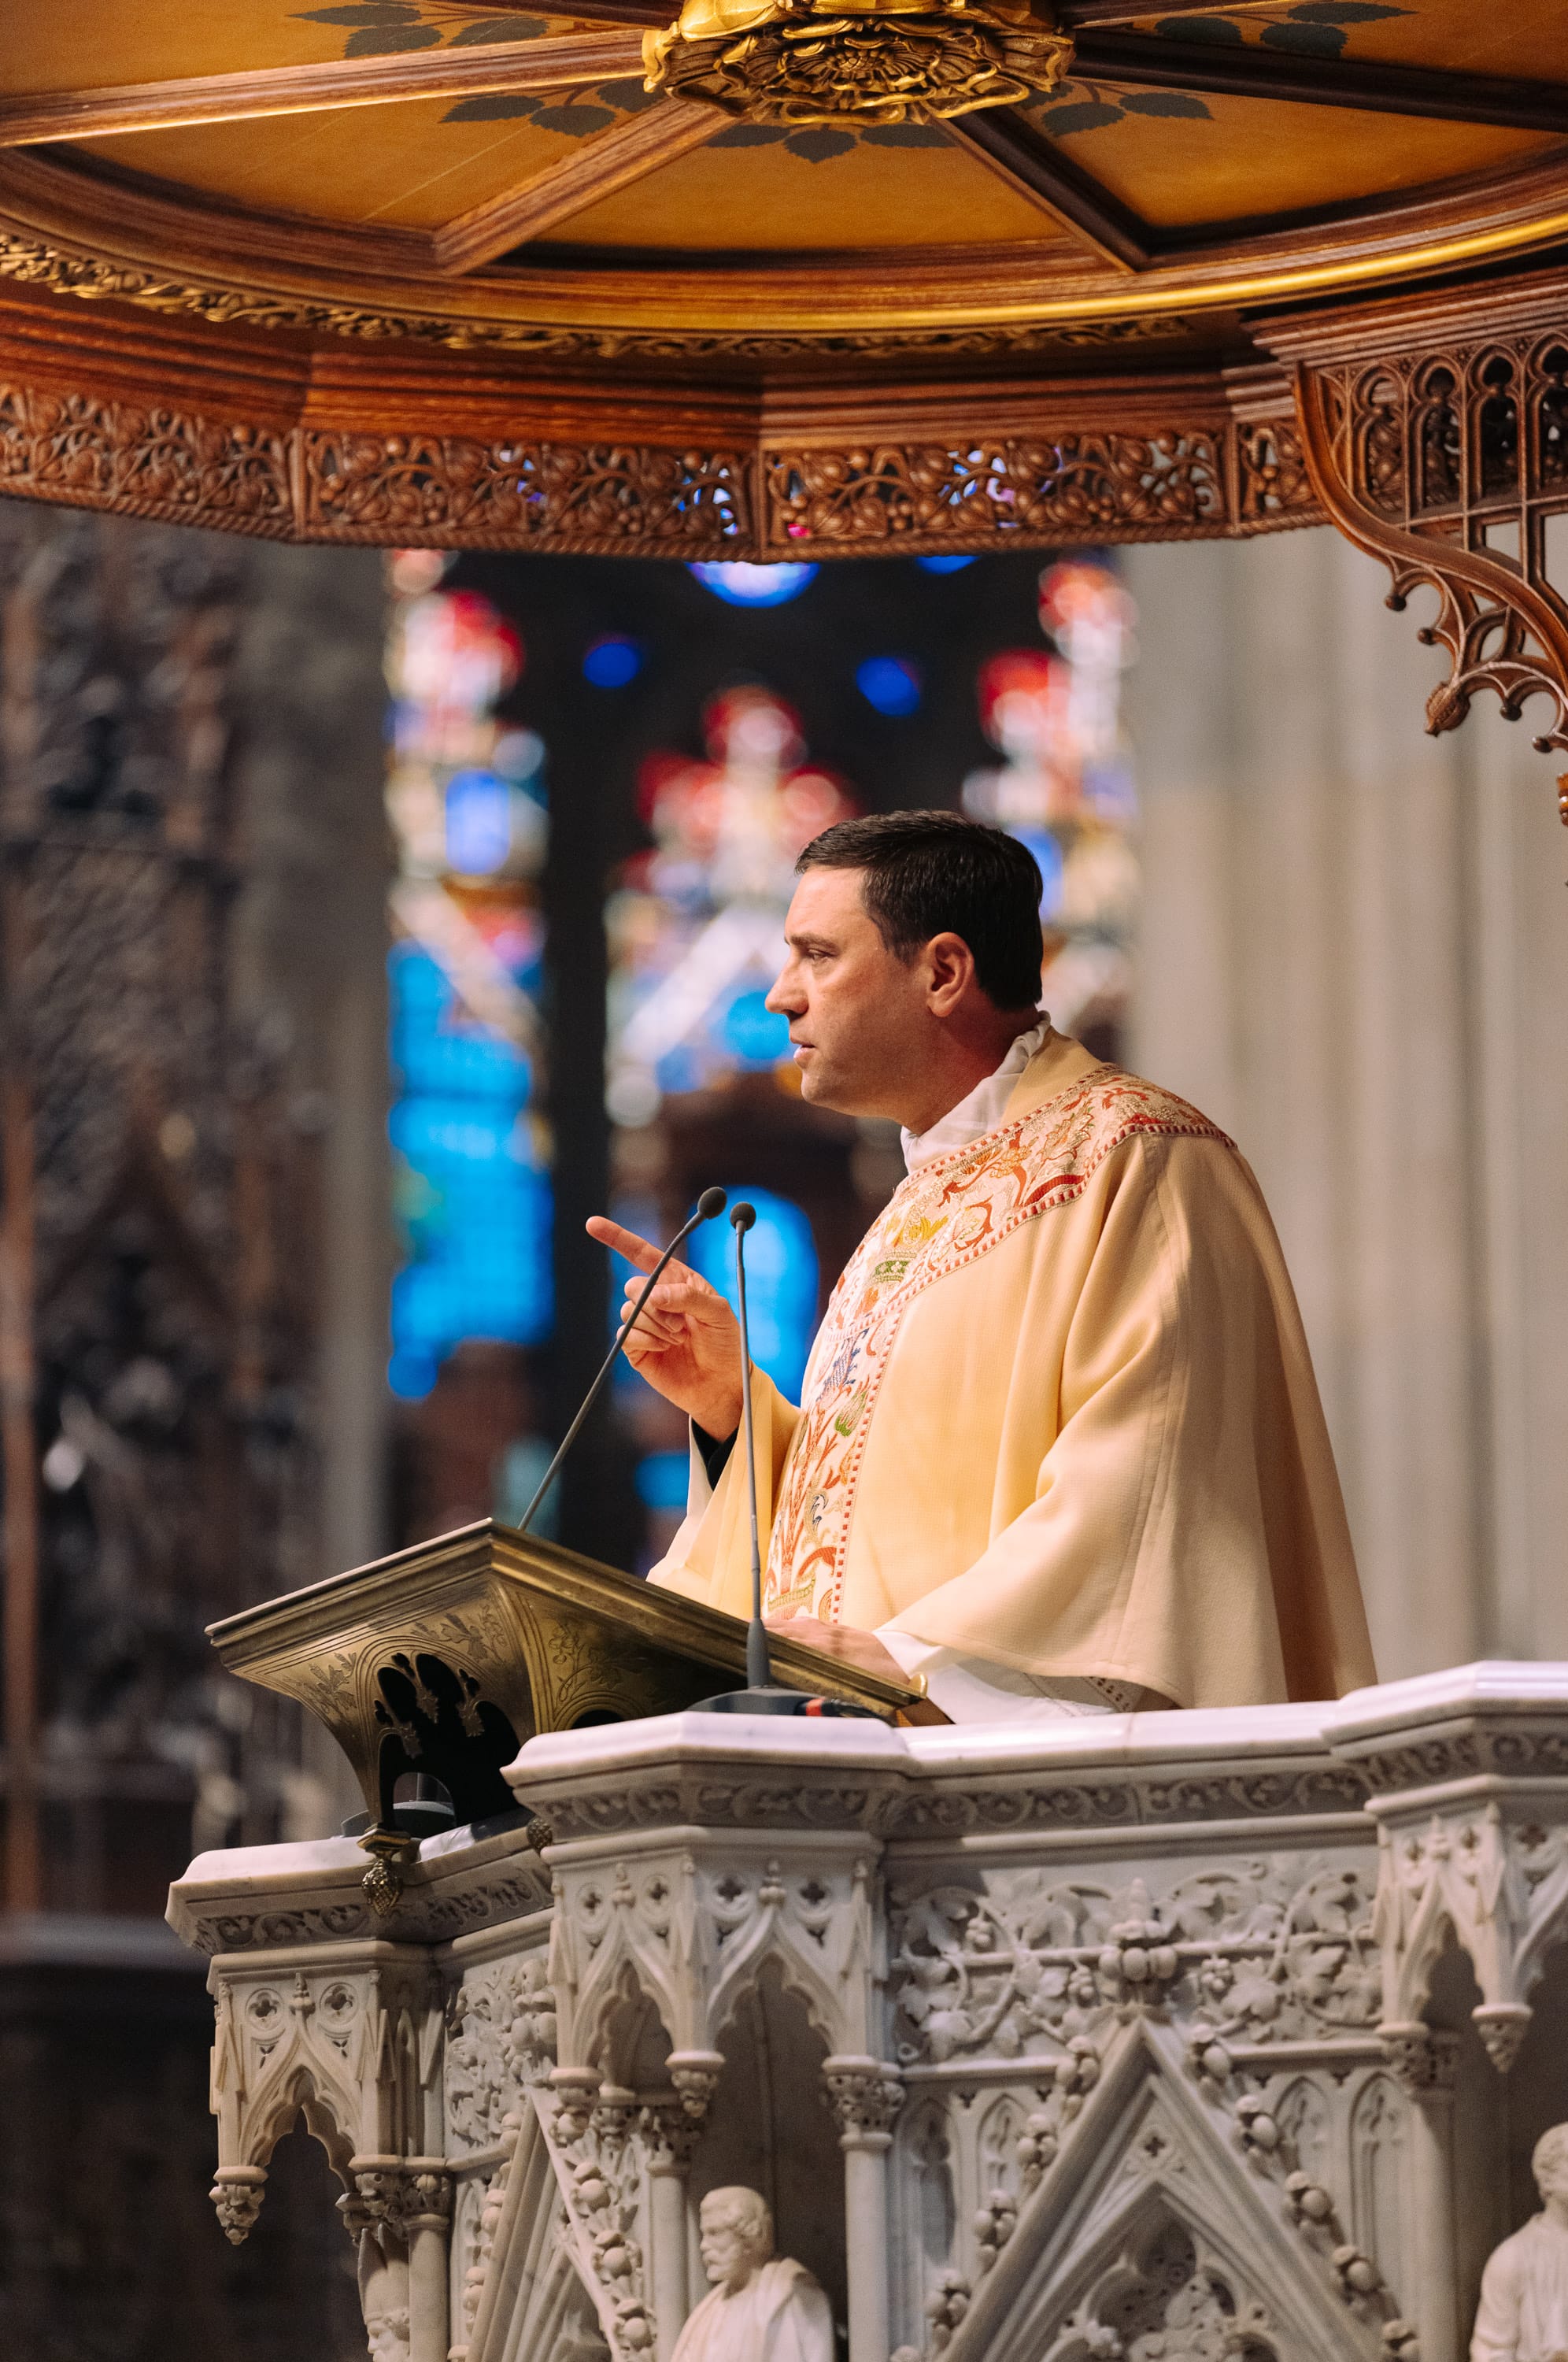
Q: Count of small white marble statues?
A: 3